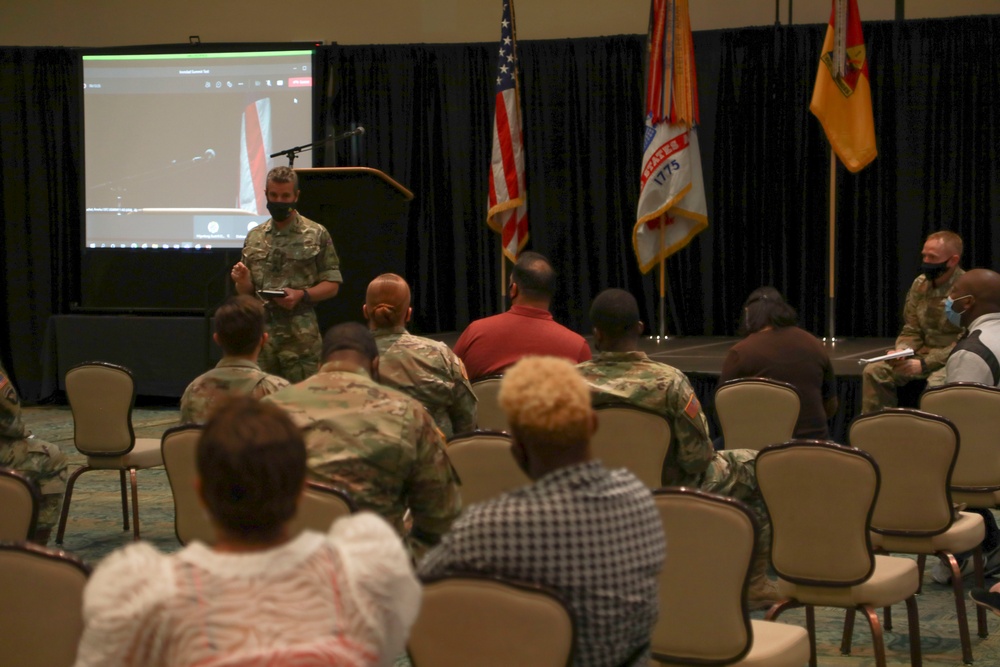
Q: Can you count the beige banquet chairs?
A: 14